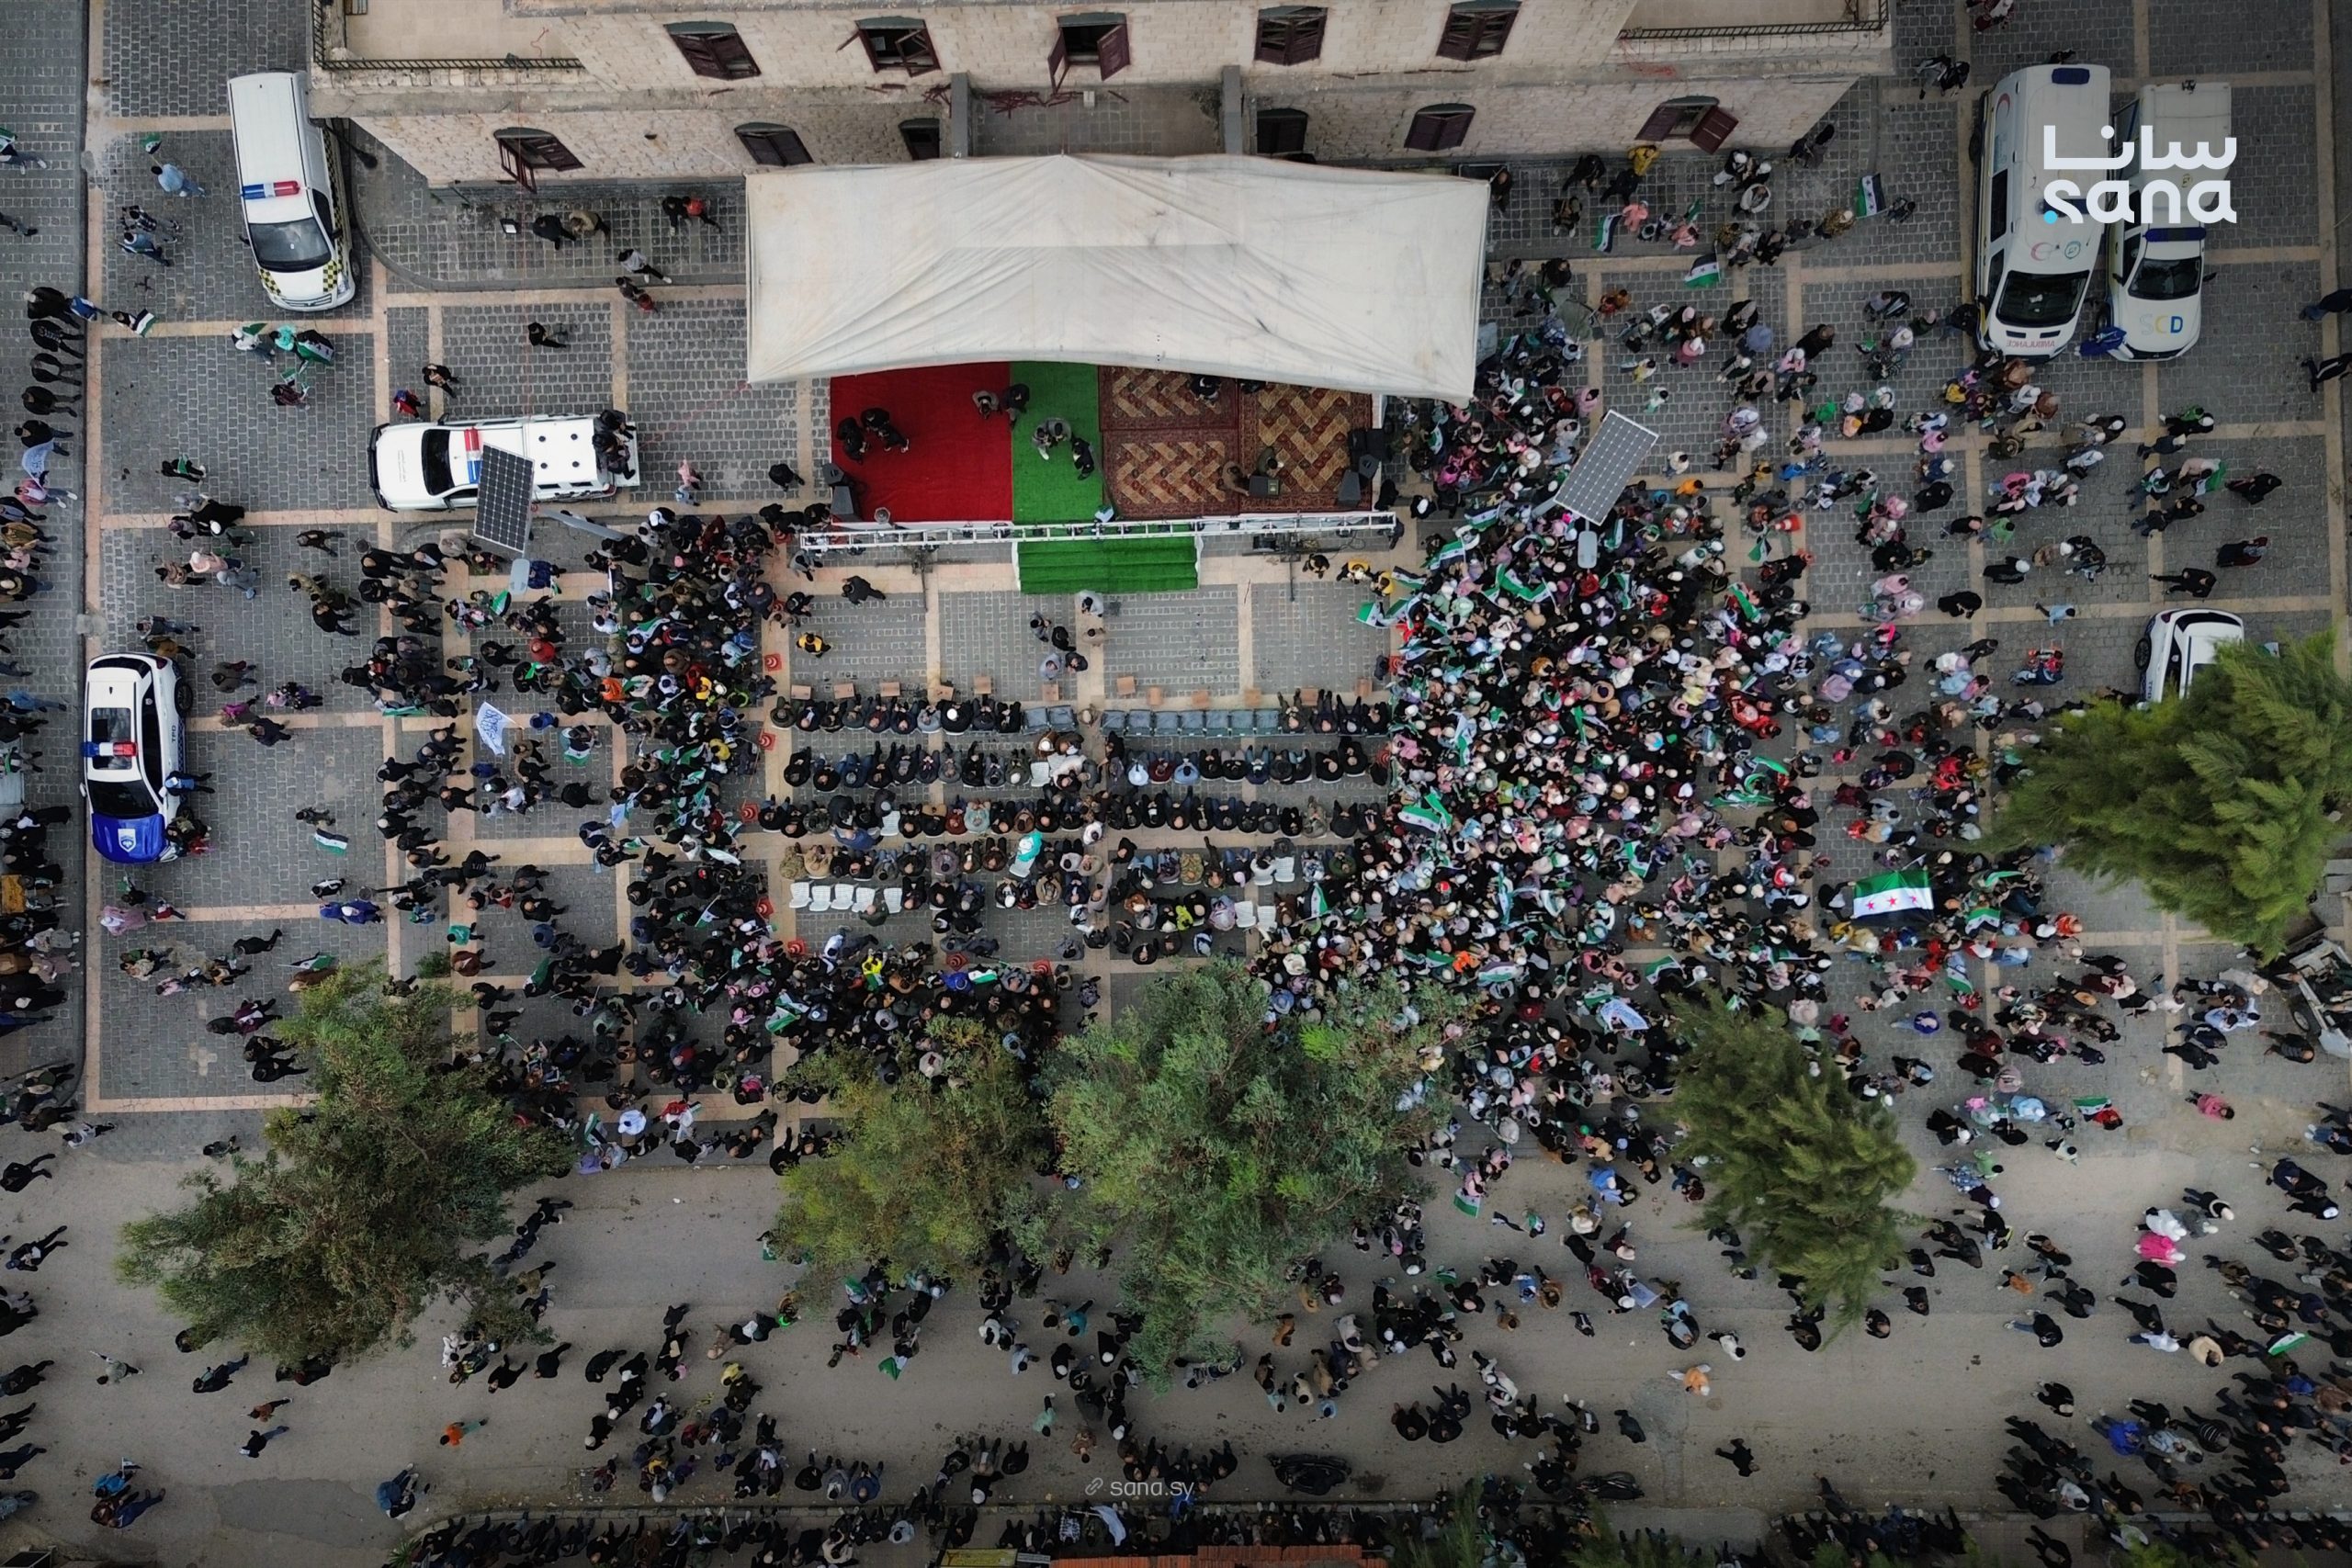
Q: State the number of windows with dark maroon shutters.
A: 11